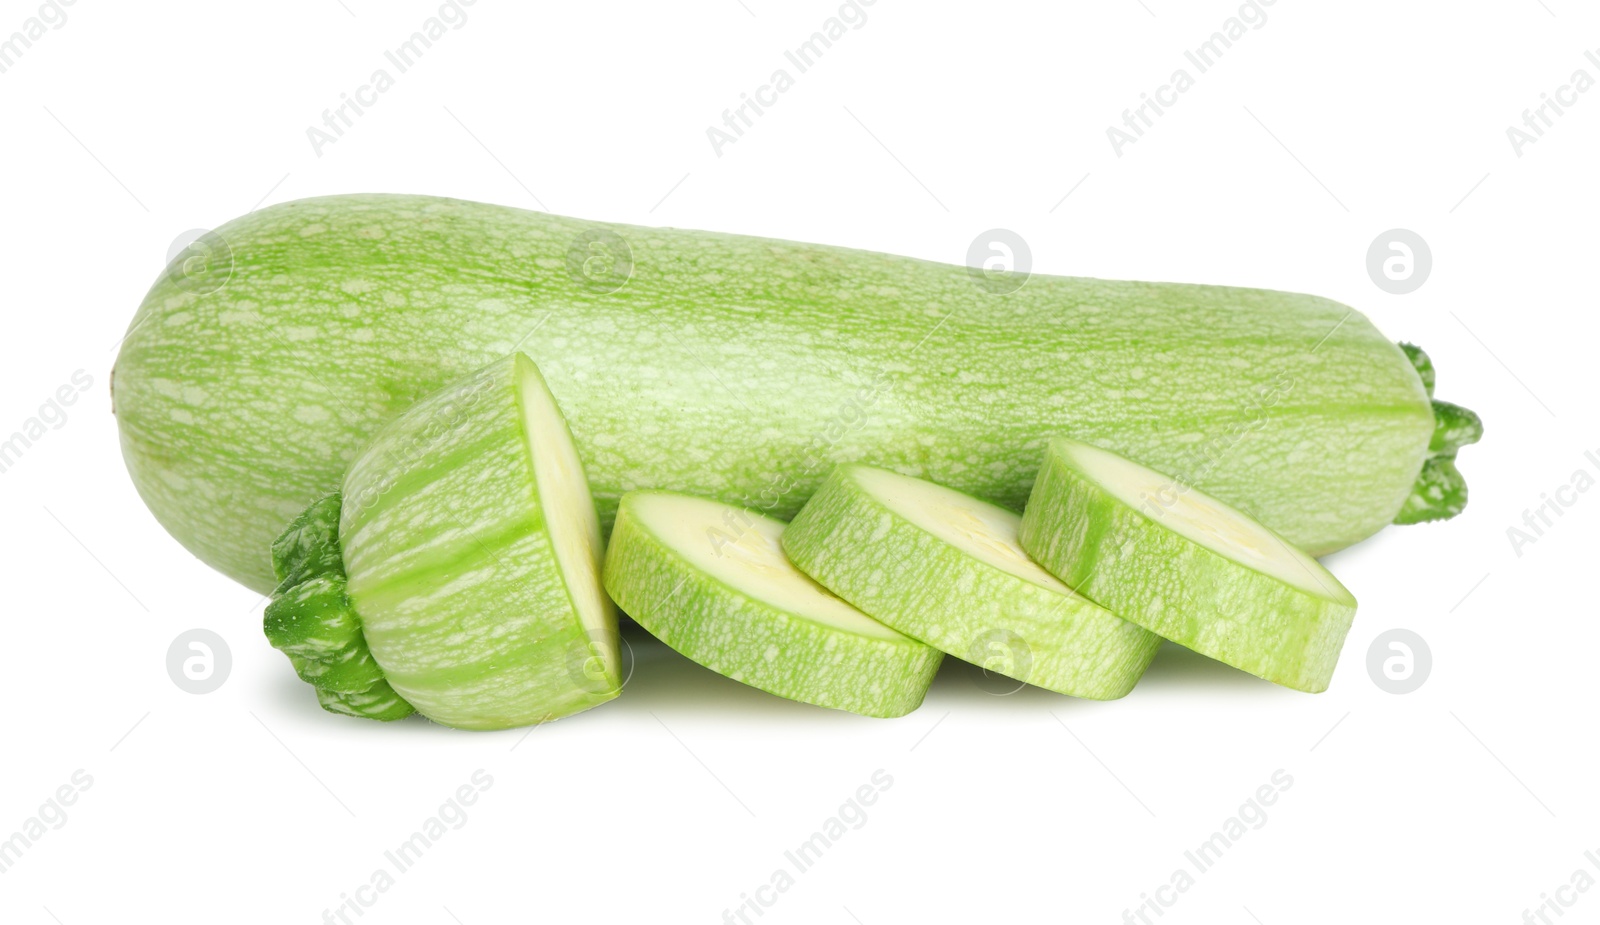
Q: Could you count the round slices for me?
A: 3